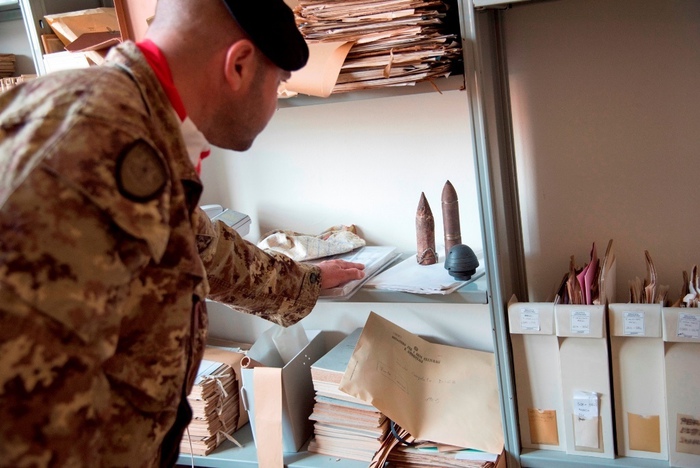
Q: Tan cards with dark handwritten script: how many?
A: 1